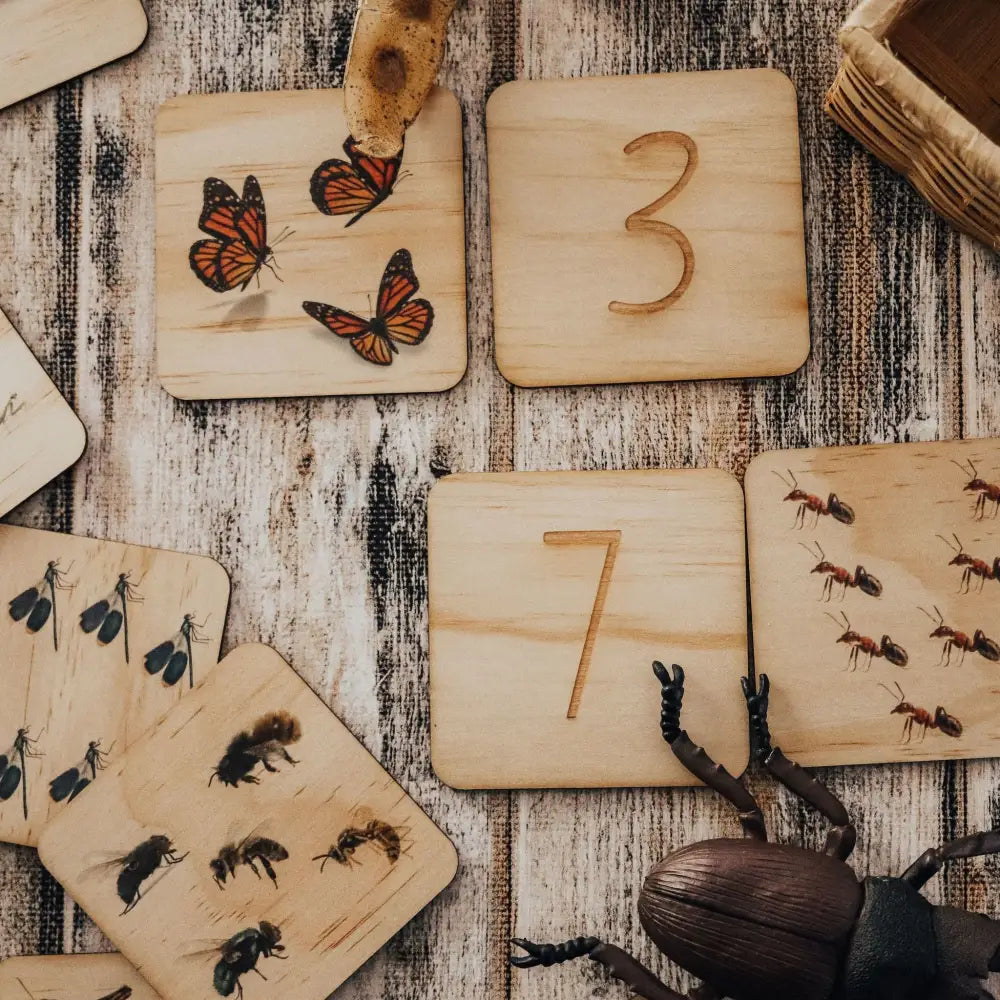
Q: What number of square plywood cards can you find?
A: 9